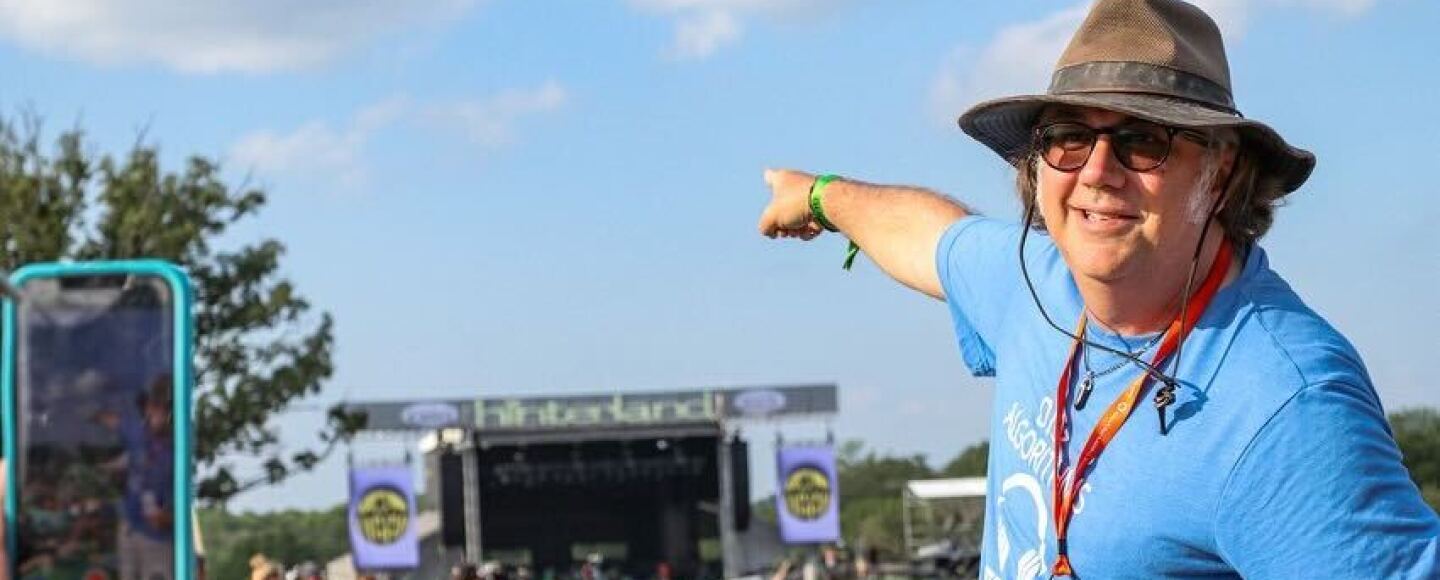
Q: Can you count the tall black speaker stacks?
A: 2